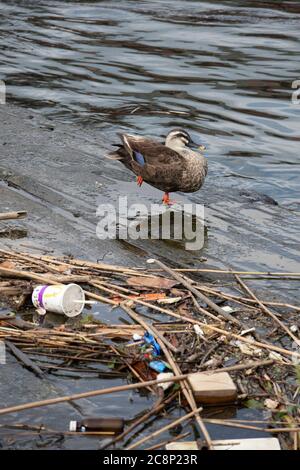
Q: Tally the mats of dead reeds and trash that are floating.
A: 1